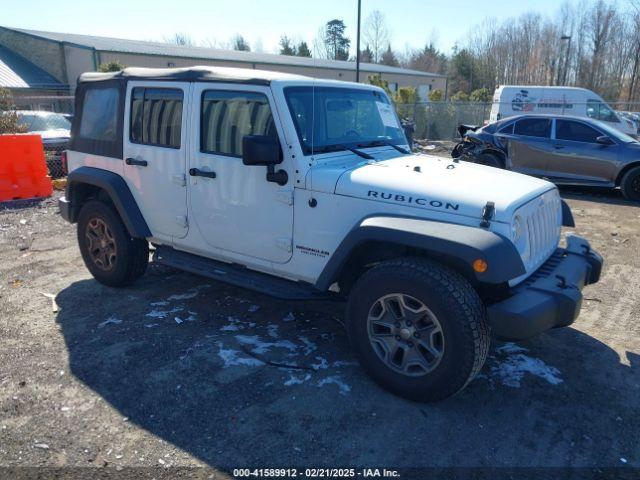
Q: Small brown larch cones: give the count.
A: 0